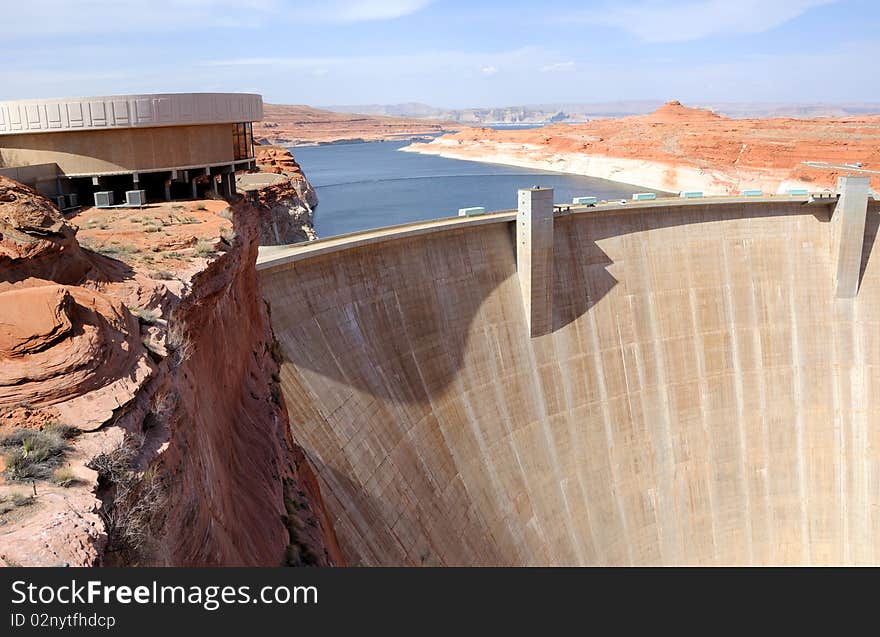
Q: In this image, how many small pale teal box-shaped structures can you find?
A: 6